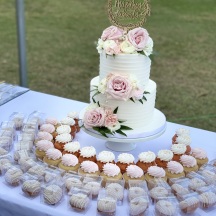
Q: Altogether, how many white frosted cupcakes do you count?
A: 13